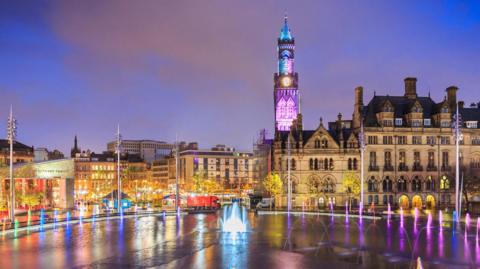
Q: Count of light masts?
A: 6